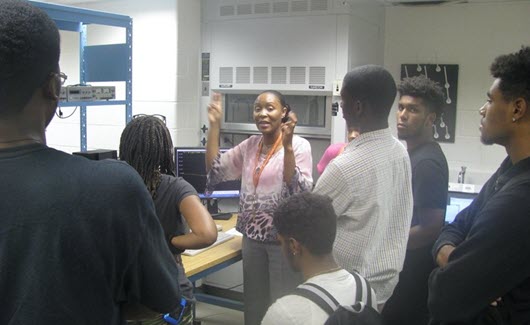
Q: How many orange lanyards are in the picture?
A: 1